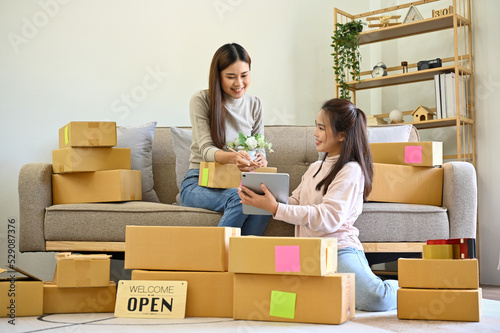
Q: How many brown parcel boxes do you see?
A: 15